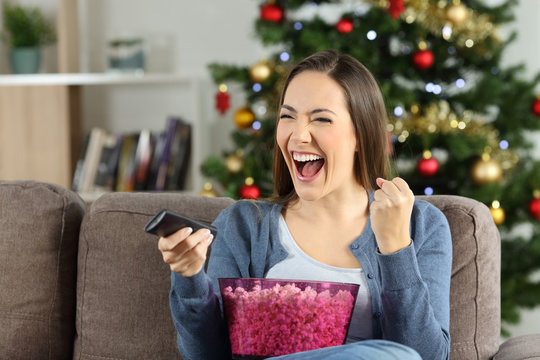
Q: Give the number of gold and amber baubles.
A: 7